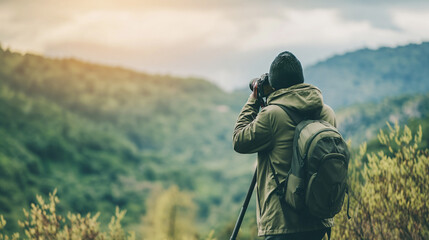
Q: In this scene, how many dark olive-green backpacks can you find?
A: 1